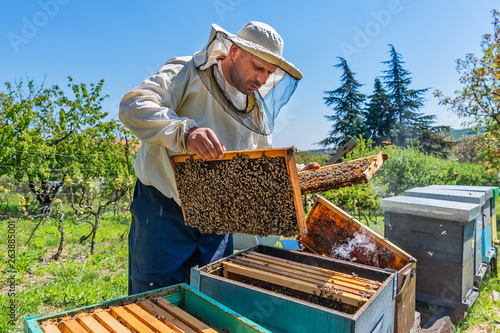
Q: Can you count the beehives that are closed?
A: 4